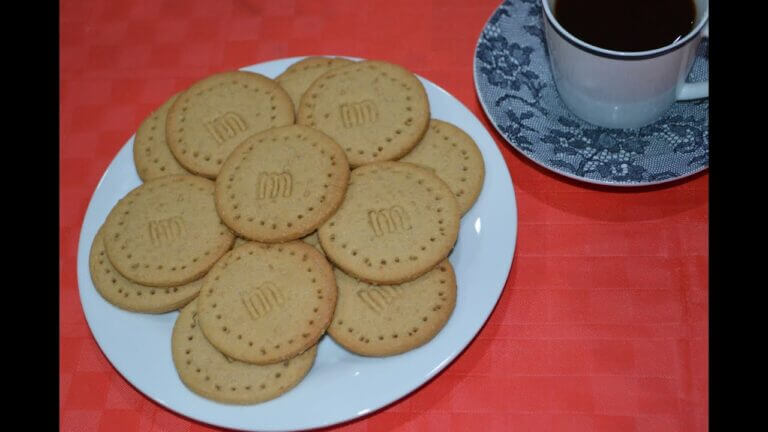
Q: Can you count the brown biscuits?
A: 12